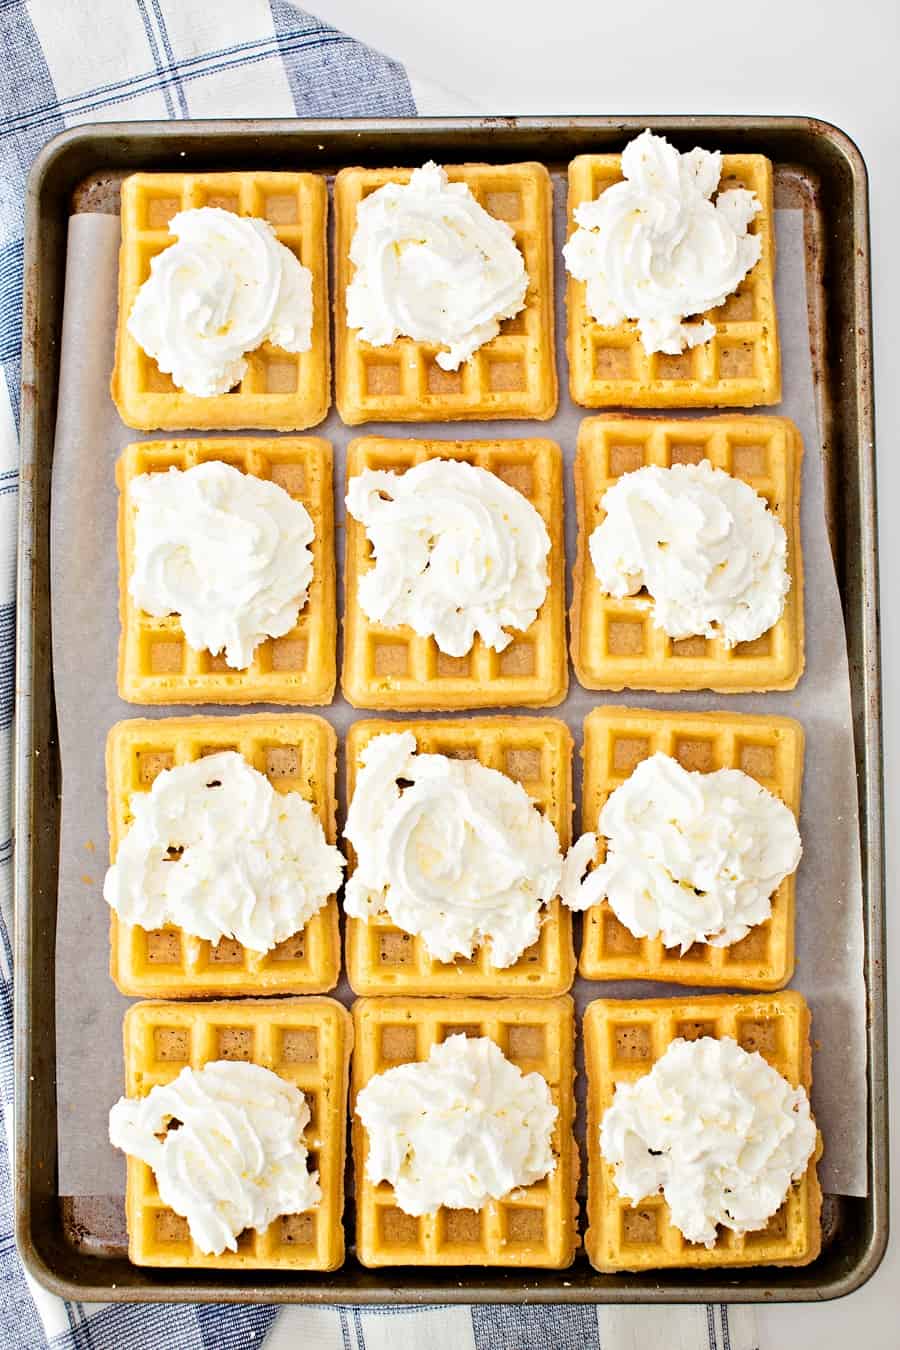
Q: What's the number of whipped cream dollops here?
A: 12